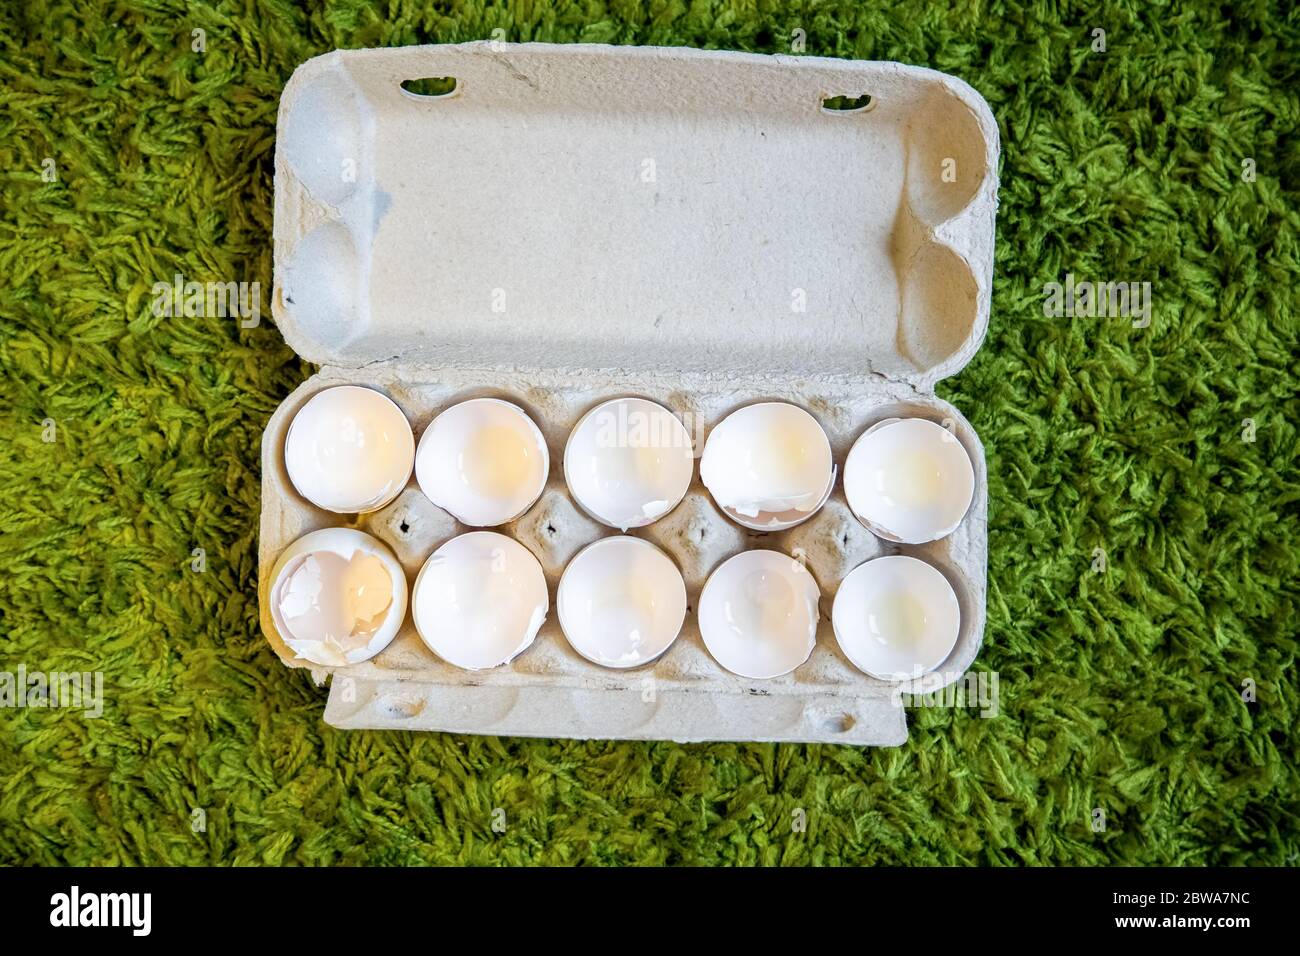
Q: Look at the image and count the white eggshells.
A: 10